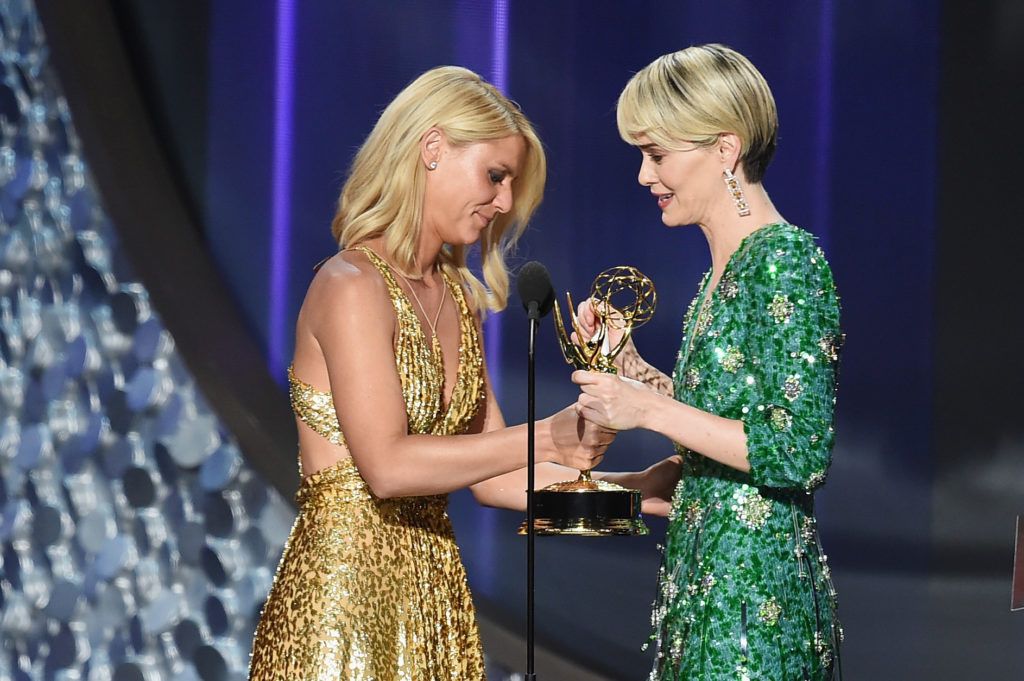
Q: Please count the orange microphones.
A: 0